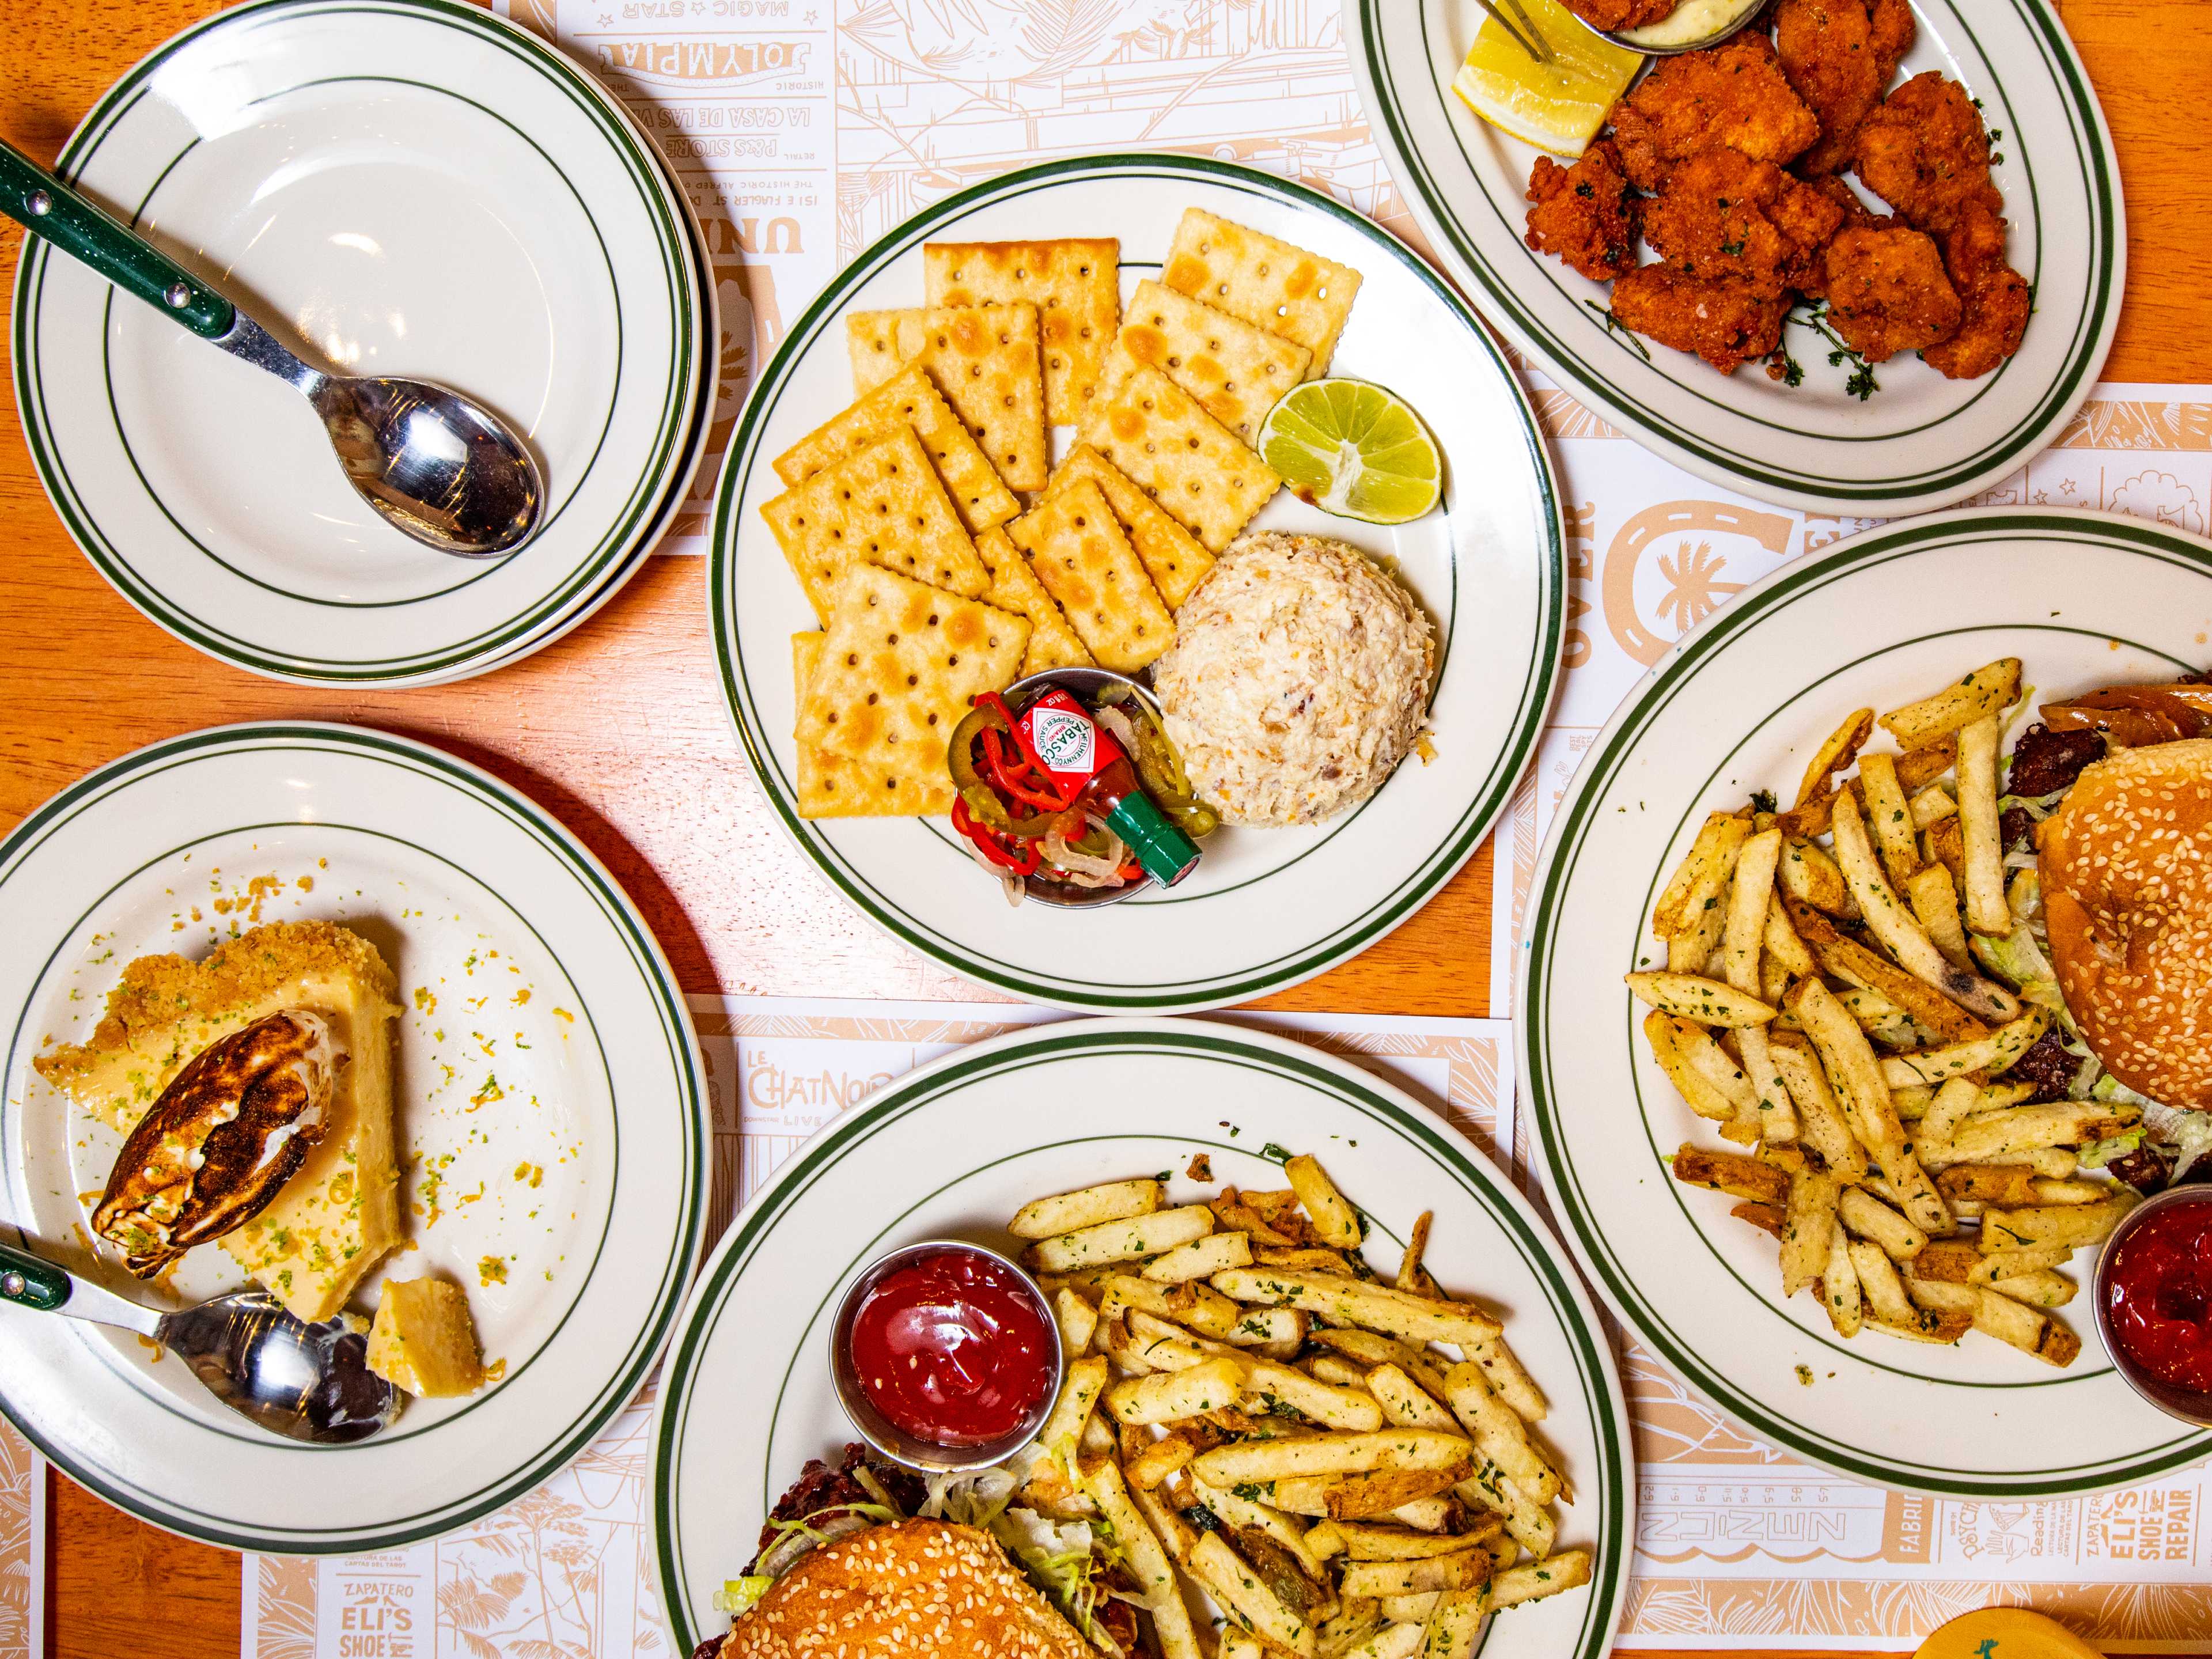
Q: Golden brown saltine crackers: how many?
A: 12